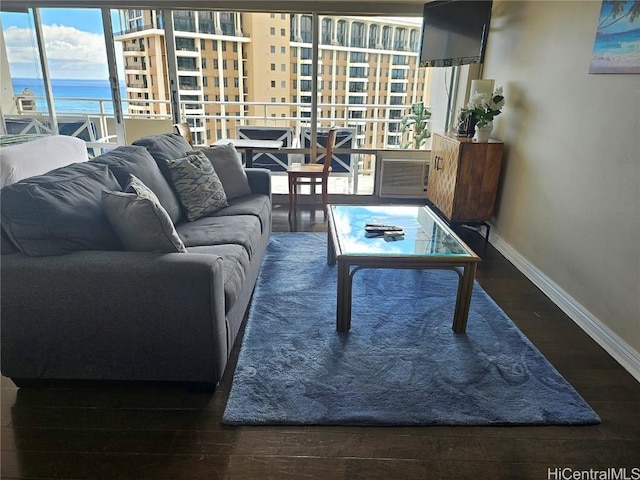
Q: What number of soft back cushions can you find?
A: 3